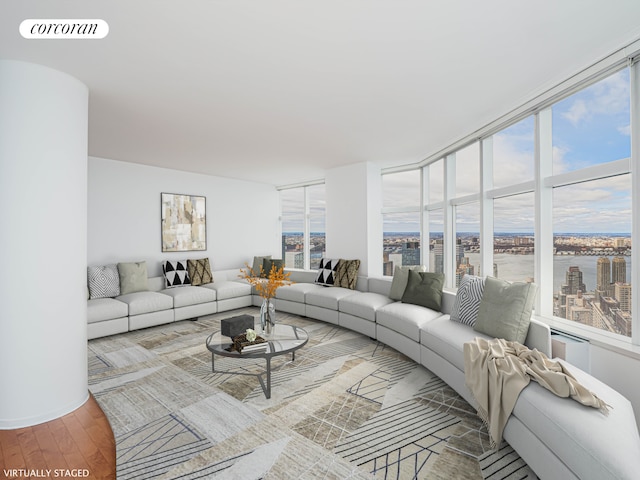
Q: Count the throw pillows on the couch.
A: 12